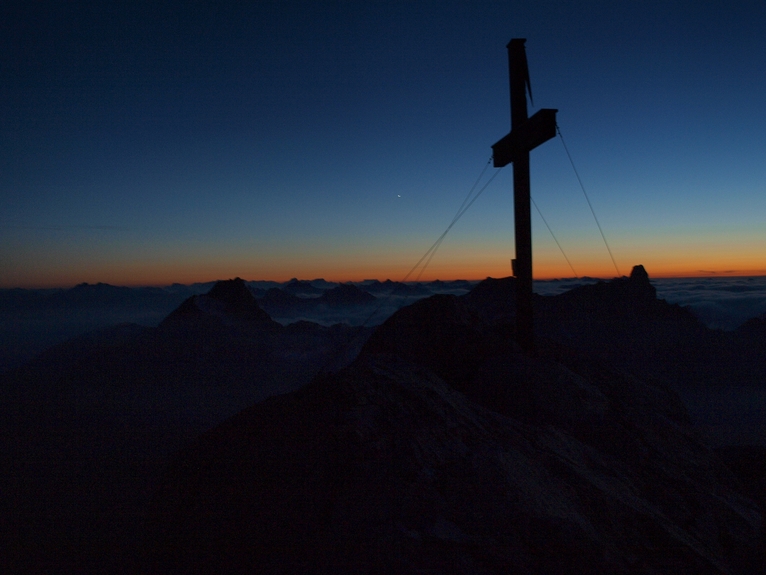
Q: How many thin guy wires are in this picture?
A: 4